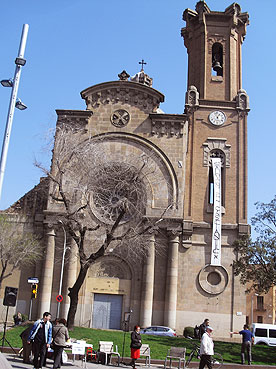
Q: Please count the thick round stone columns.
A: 4